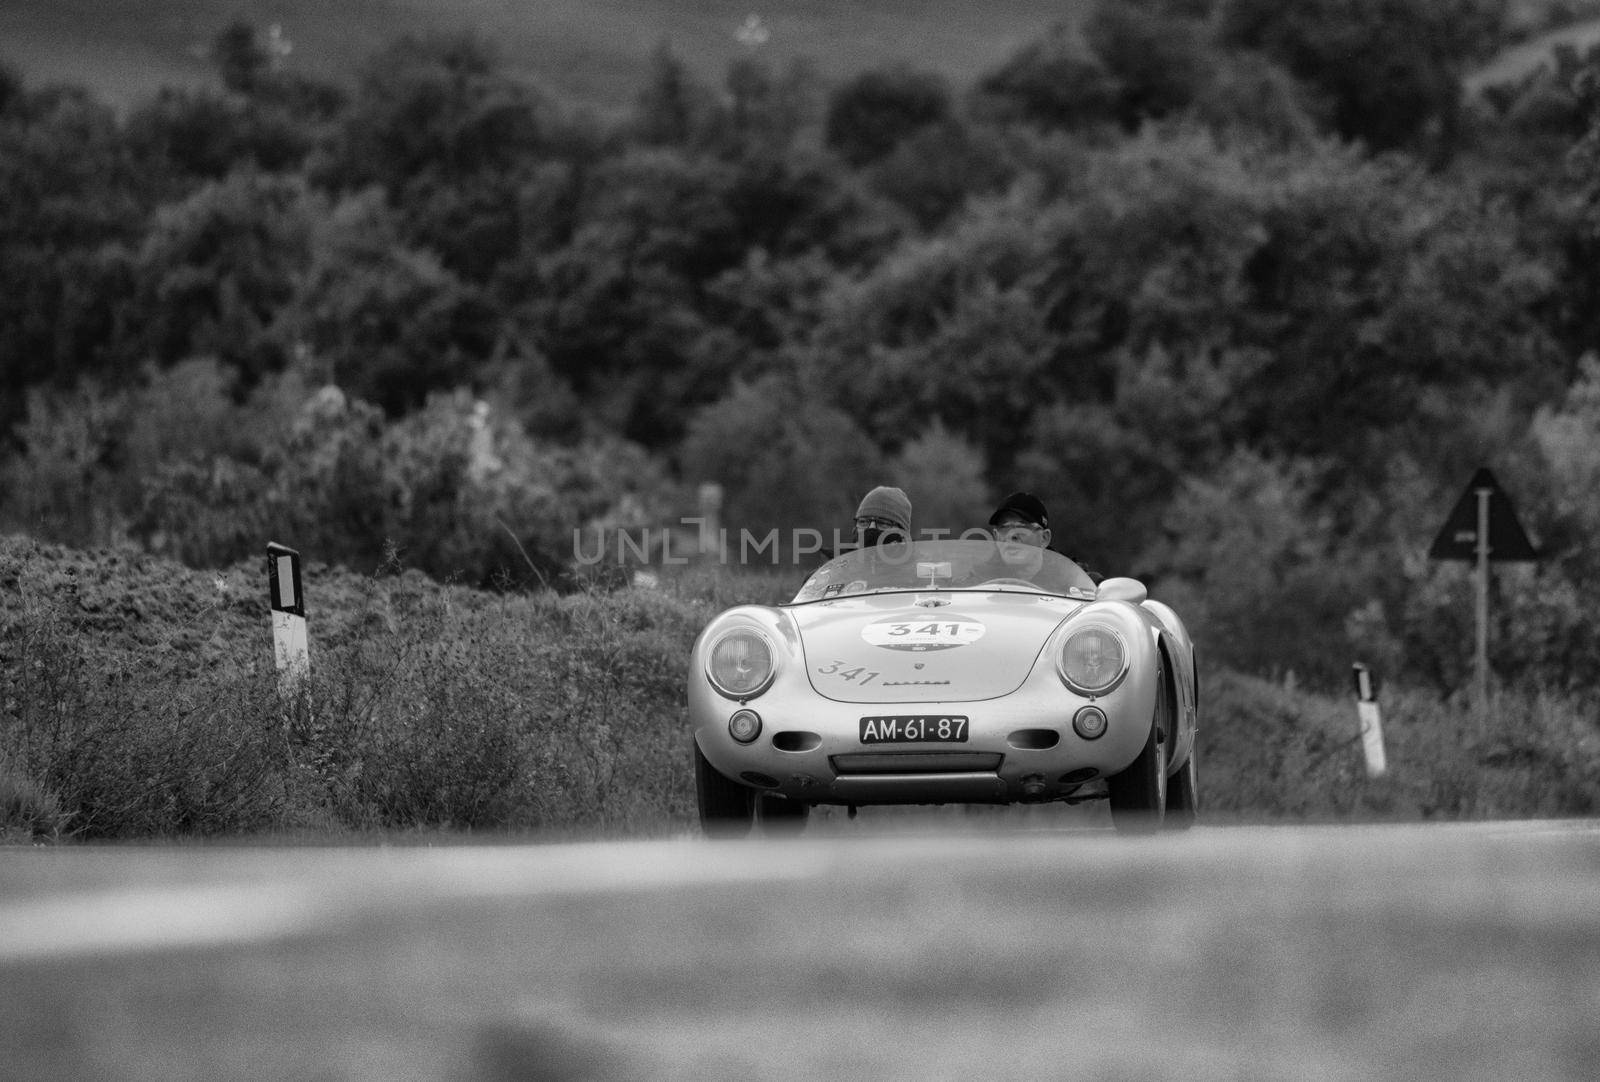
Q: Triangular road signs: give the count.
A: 1